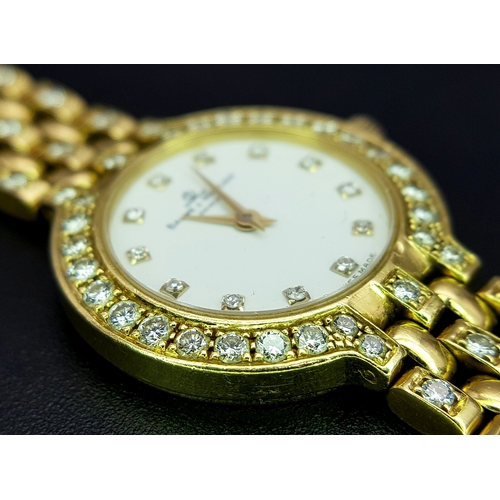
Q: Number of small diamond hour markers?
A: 12